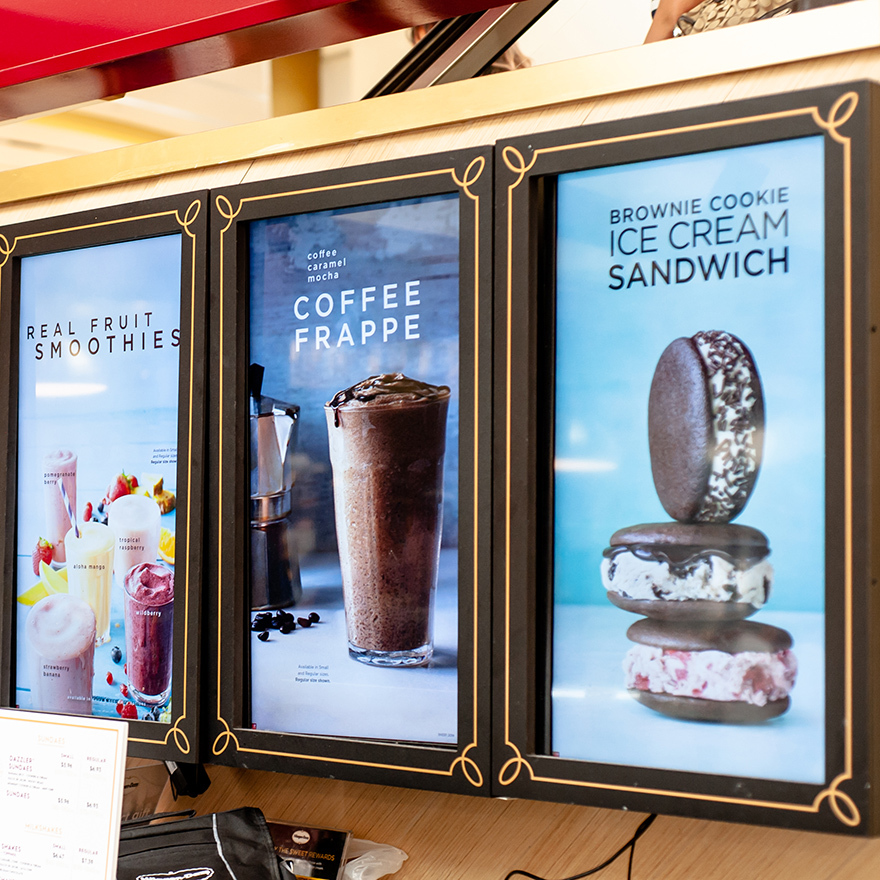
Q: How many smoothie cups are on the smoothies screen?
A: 5